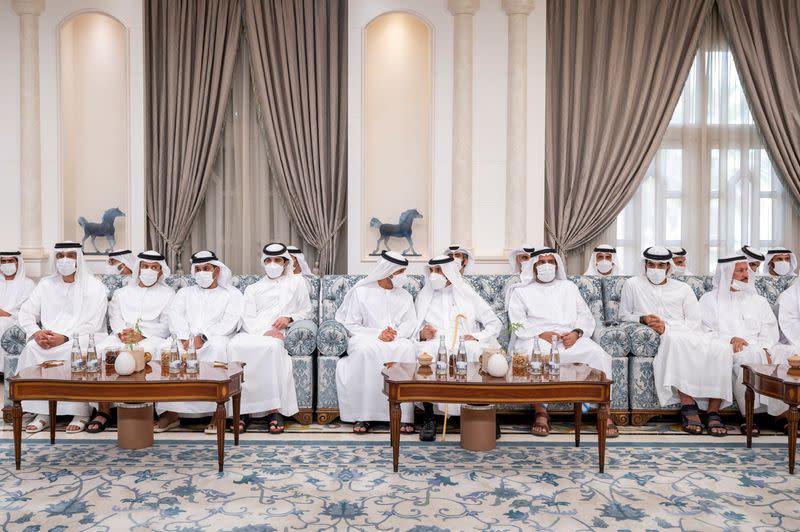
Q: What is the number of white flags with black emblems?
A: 0